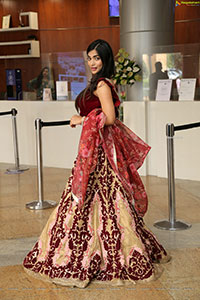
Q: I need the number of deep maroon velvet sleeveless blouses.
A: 1